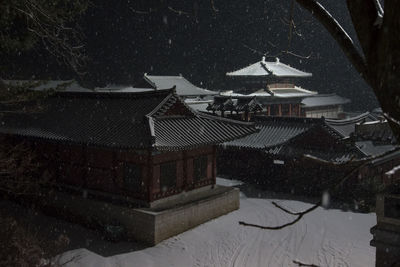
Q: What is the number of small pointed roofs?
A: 2